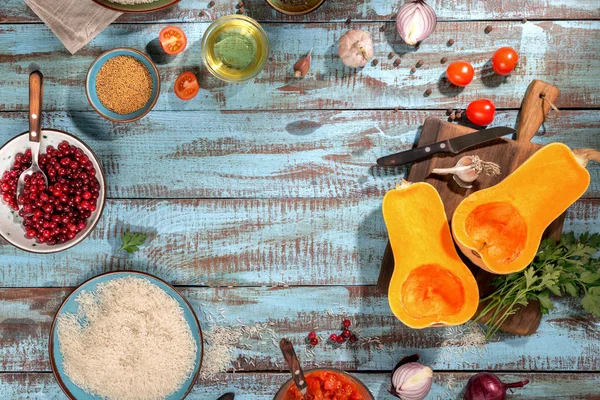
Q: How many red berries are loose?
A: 7